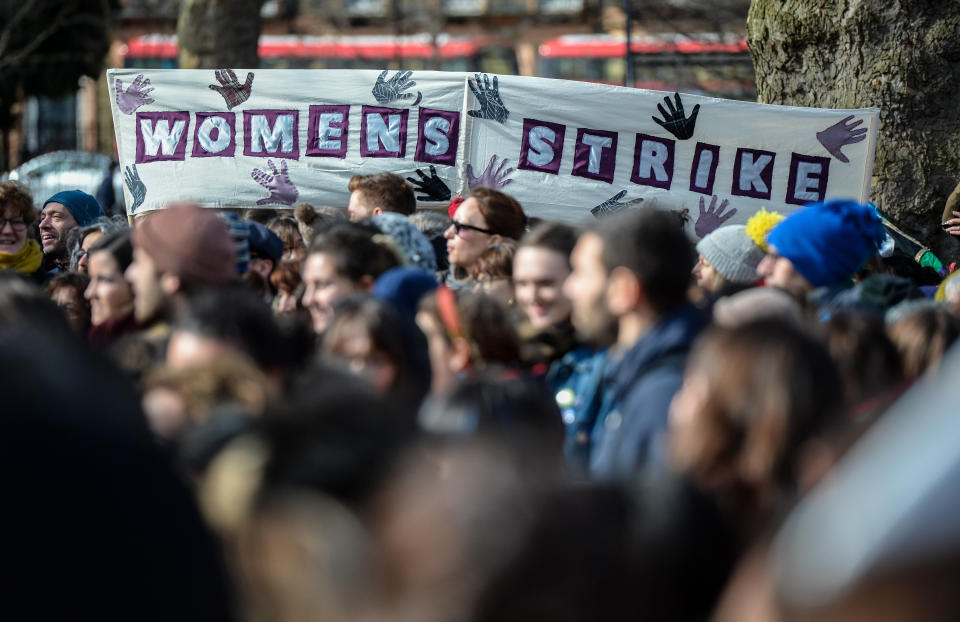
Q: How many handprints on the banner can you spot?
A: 12